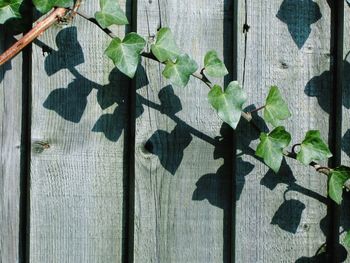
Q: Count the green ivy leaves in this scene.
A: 13